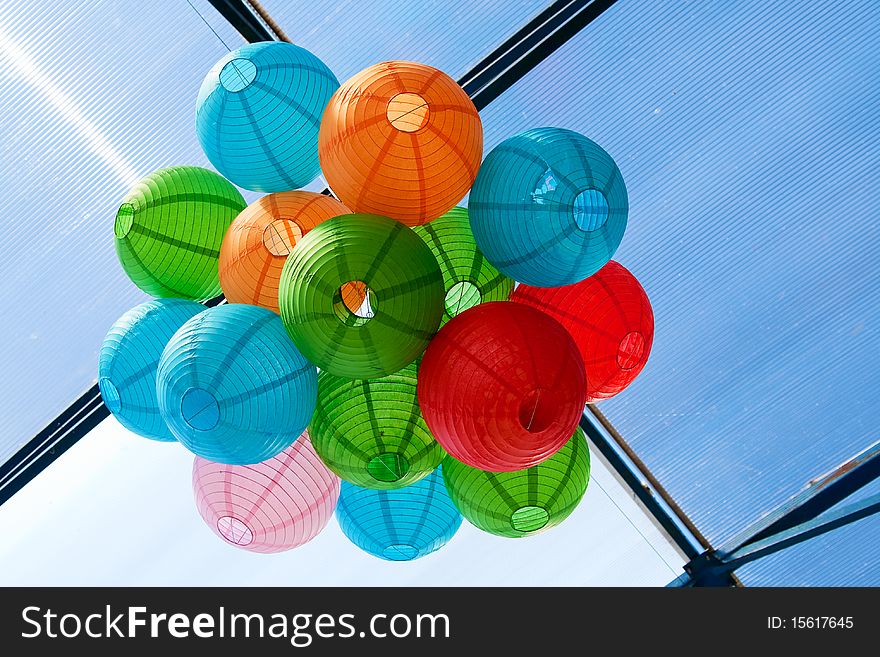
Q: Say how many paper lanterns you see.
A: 15